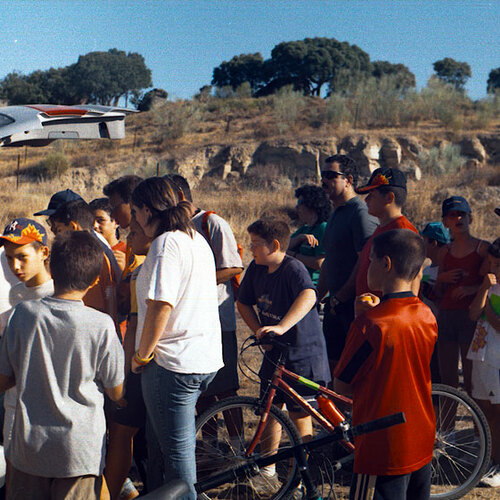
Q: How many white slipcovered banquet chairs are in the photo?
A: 0